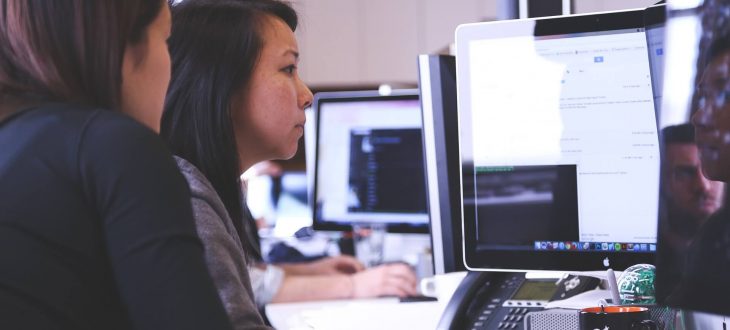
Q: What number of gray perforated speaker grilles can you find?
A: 1